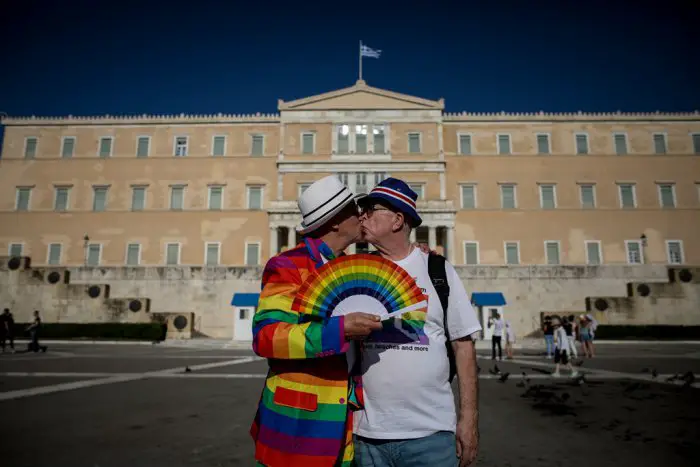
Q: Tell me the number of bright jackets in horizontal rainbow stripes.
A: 1